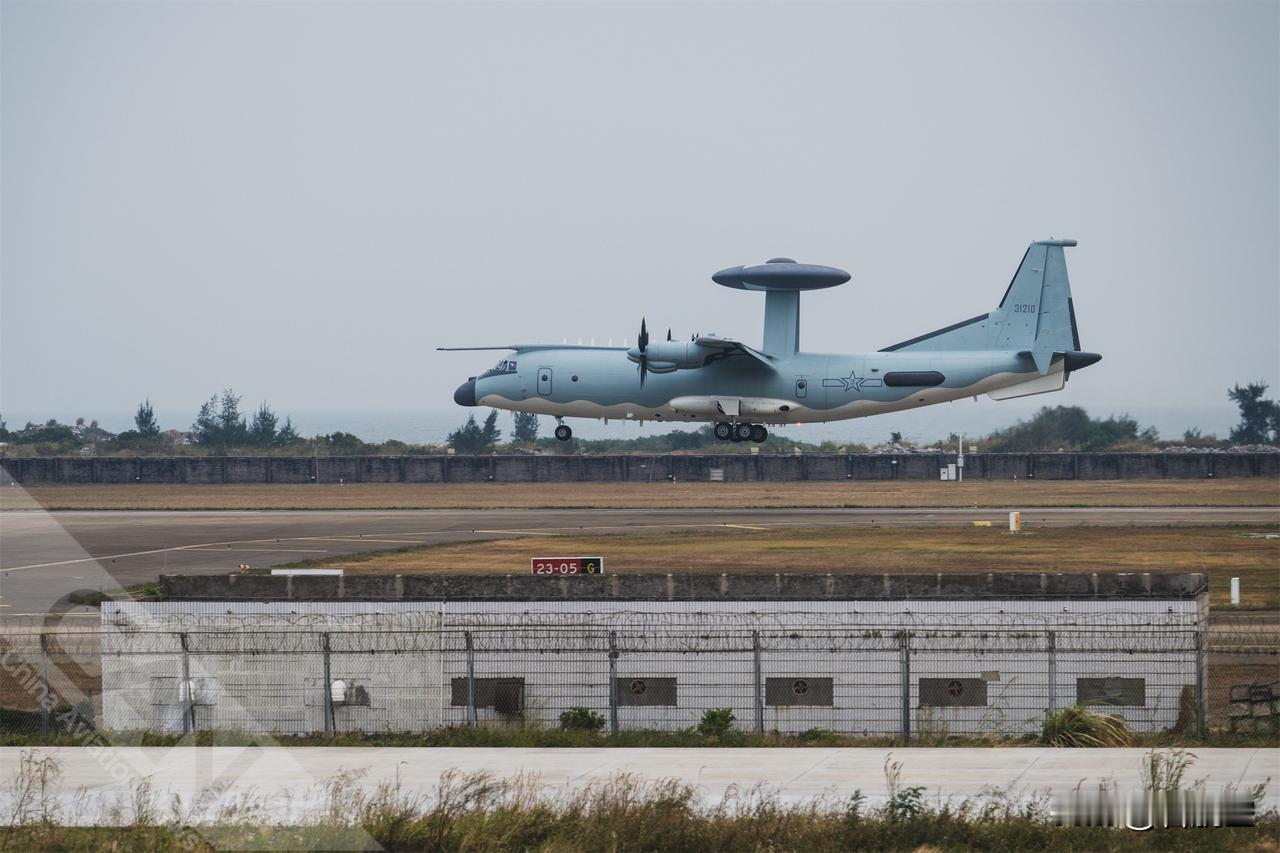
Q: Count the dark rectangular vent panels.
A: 5